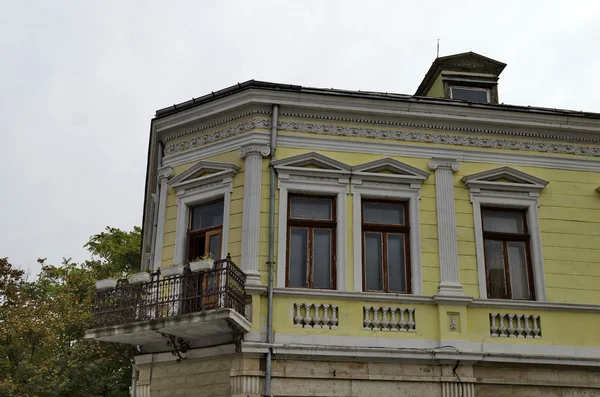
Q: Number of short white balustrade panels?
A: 3